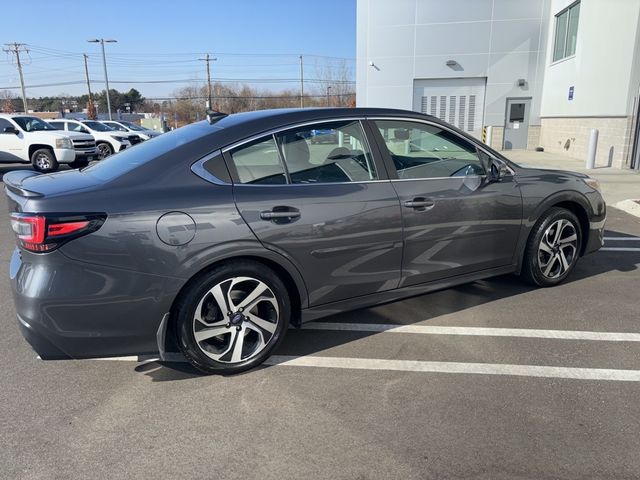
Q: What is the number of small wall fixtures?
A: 3